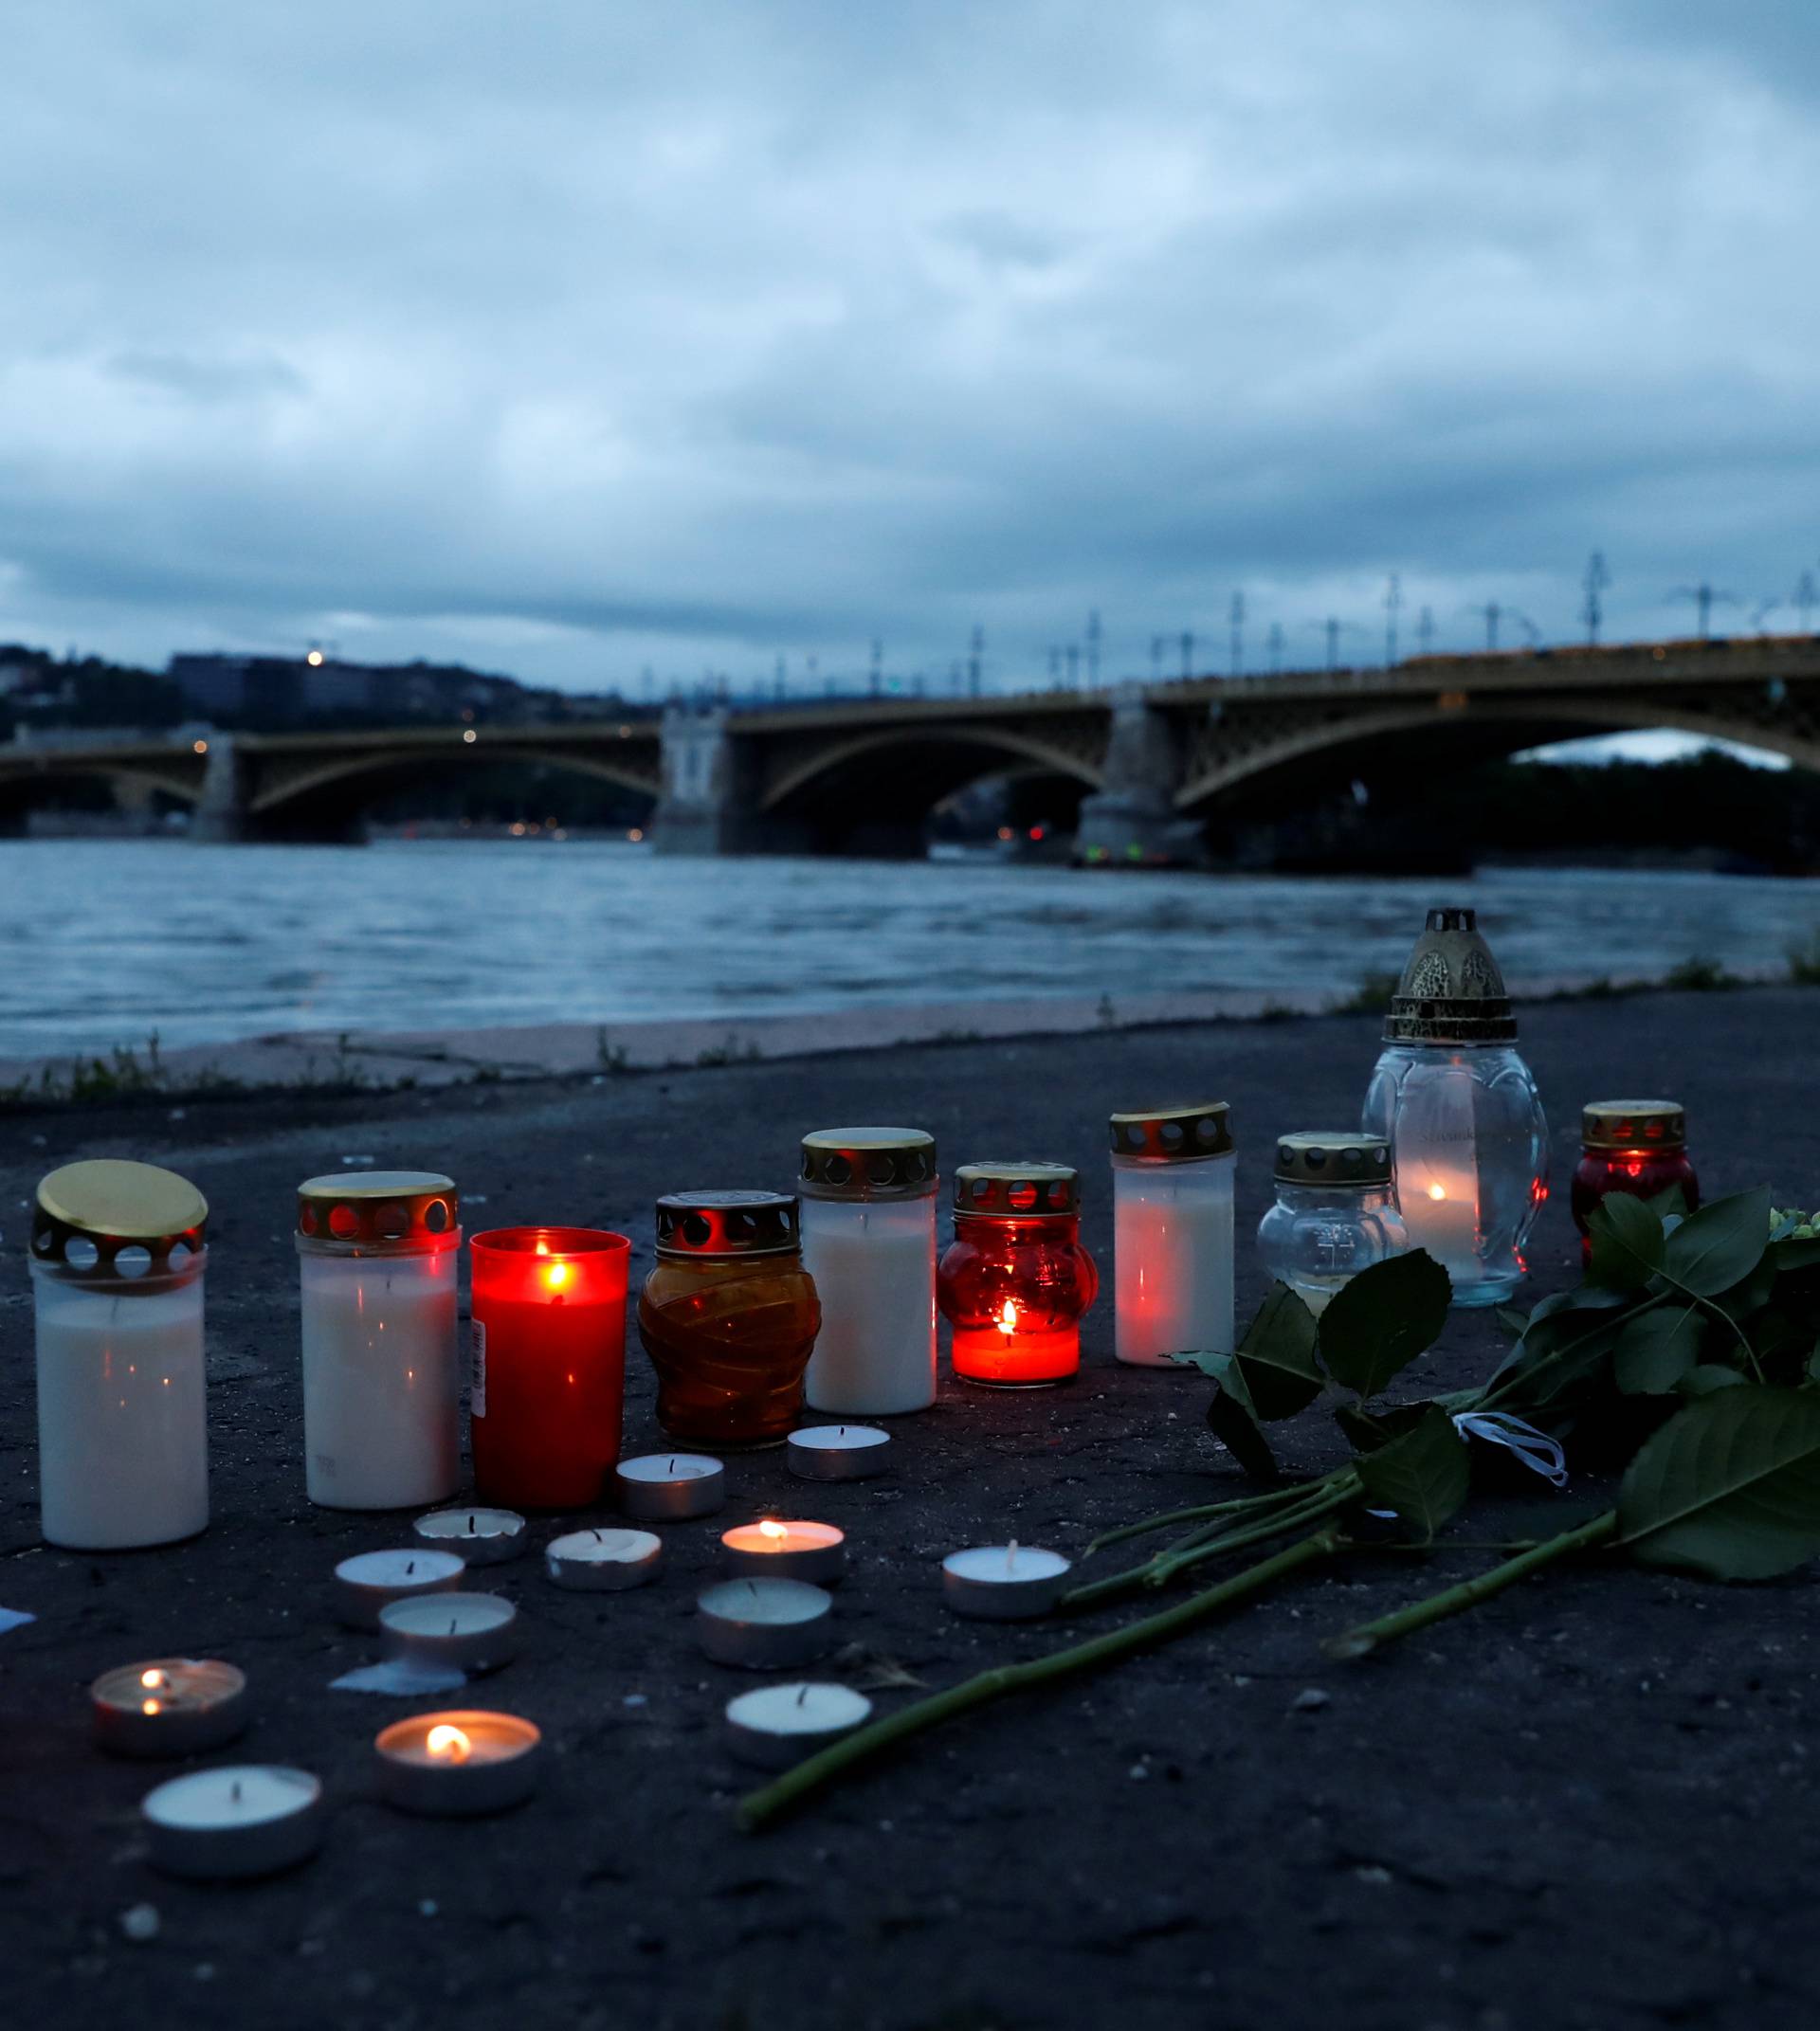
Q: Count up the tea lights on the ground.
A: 13